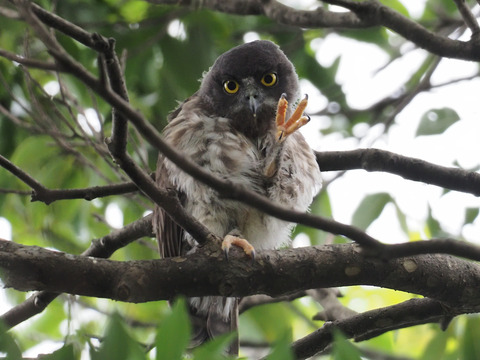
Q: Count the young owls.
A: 1